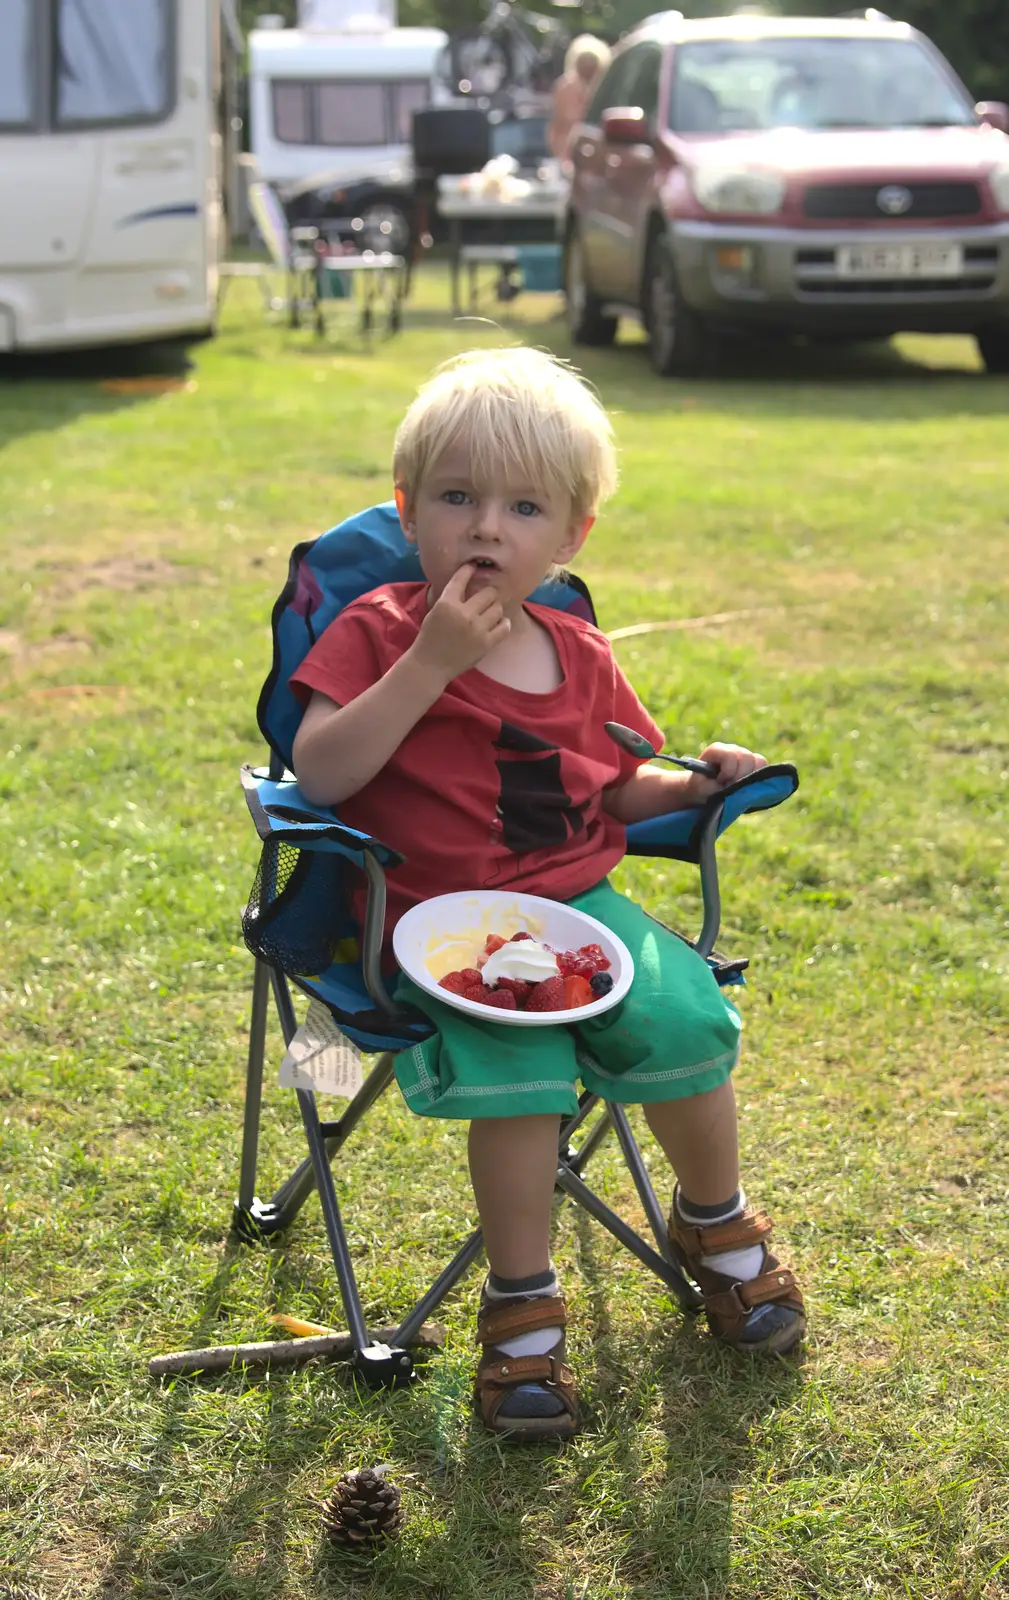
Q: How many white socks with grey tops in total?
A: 2